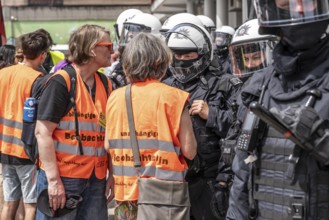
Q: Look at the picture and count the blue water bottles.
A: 1